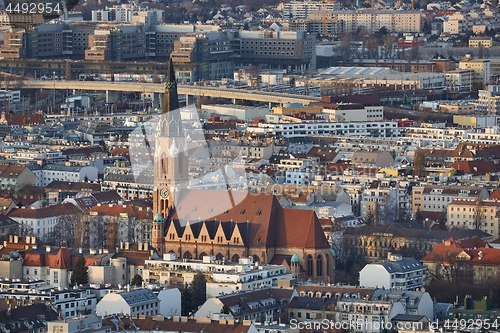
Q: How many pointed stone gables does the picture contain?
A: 5